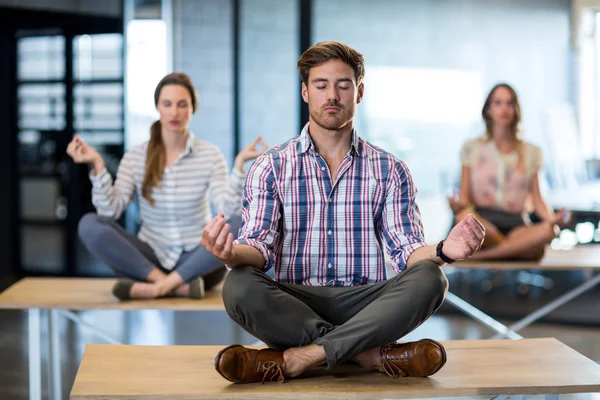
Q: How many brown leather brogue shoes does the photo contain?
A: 2